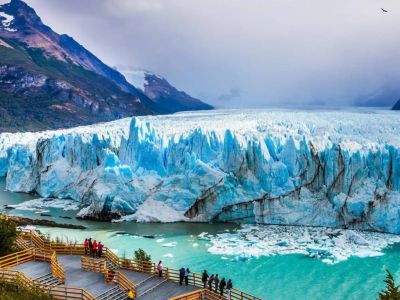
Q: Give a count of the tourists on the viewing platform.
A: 13